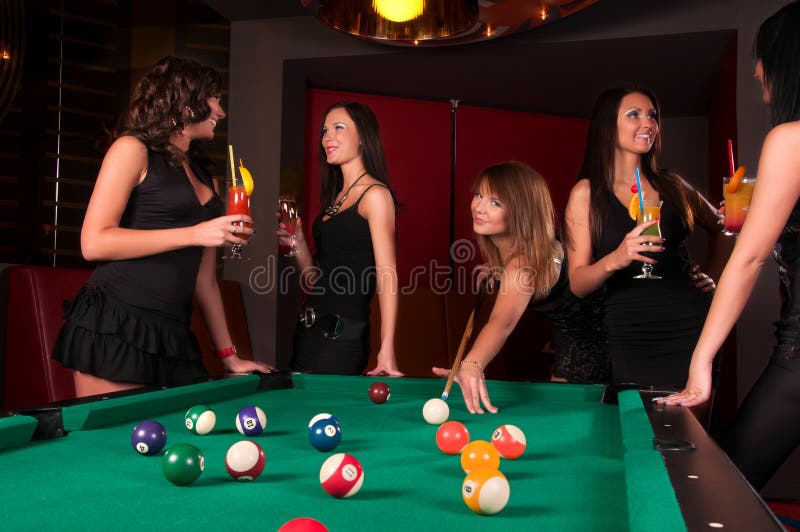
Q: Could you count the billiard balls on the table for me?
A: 15